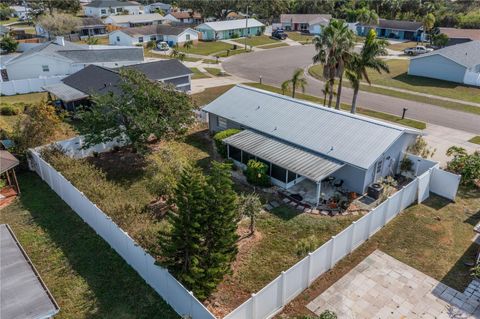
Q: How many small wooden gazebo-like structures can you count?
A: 1